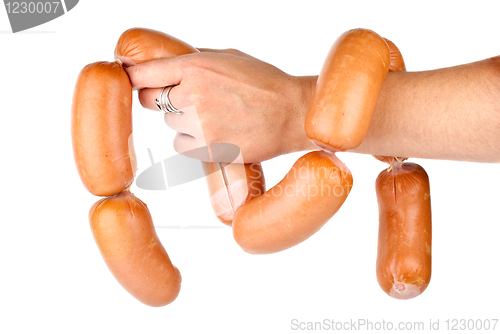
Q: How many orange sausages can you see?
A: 8